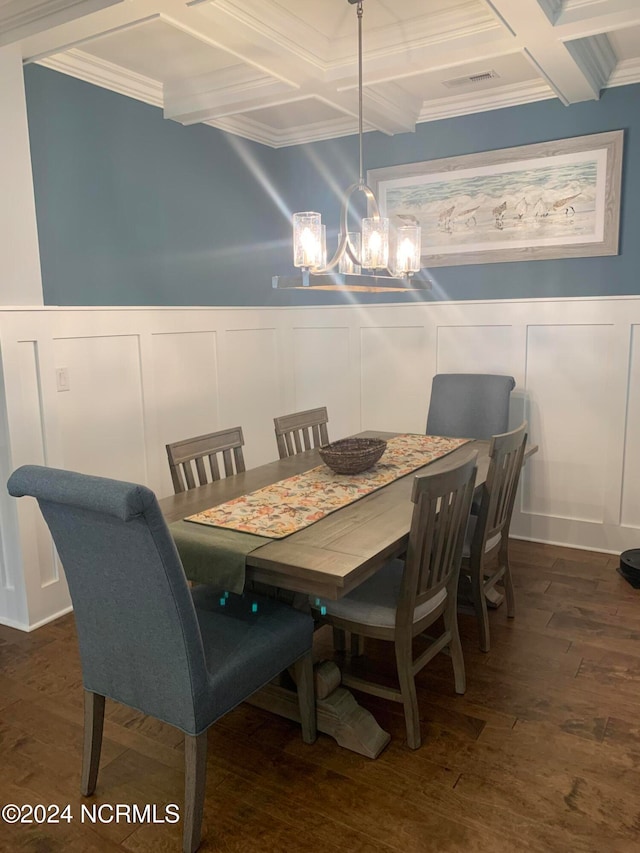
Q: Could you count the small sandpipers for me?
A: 7